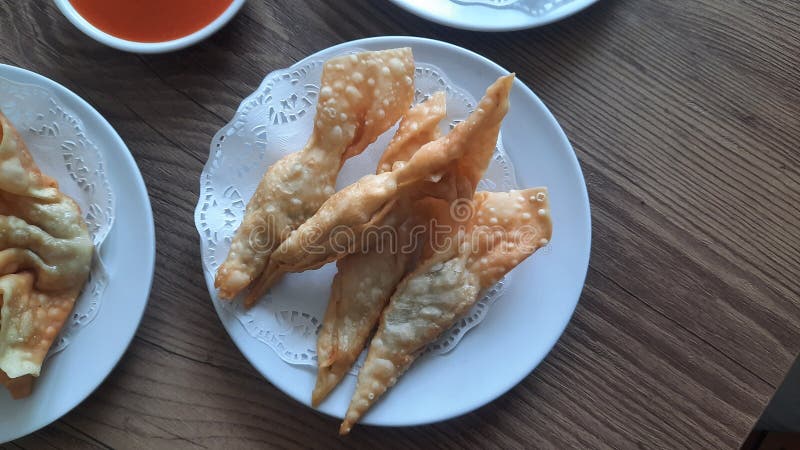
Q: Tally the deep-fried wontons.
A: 4